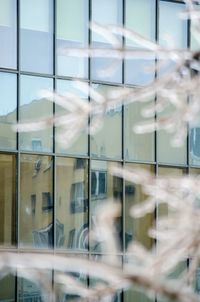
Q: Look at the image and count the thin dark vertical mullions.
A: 6